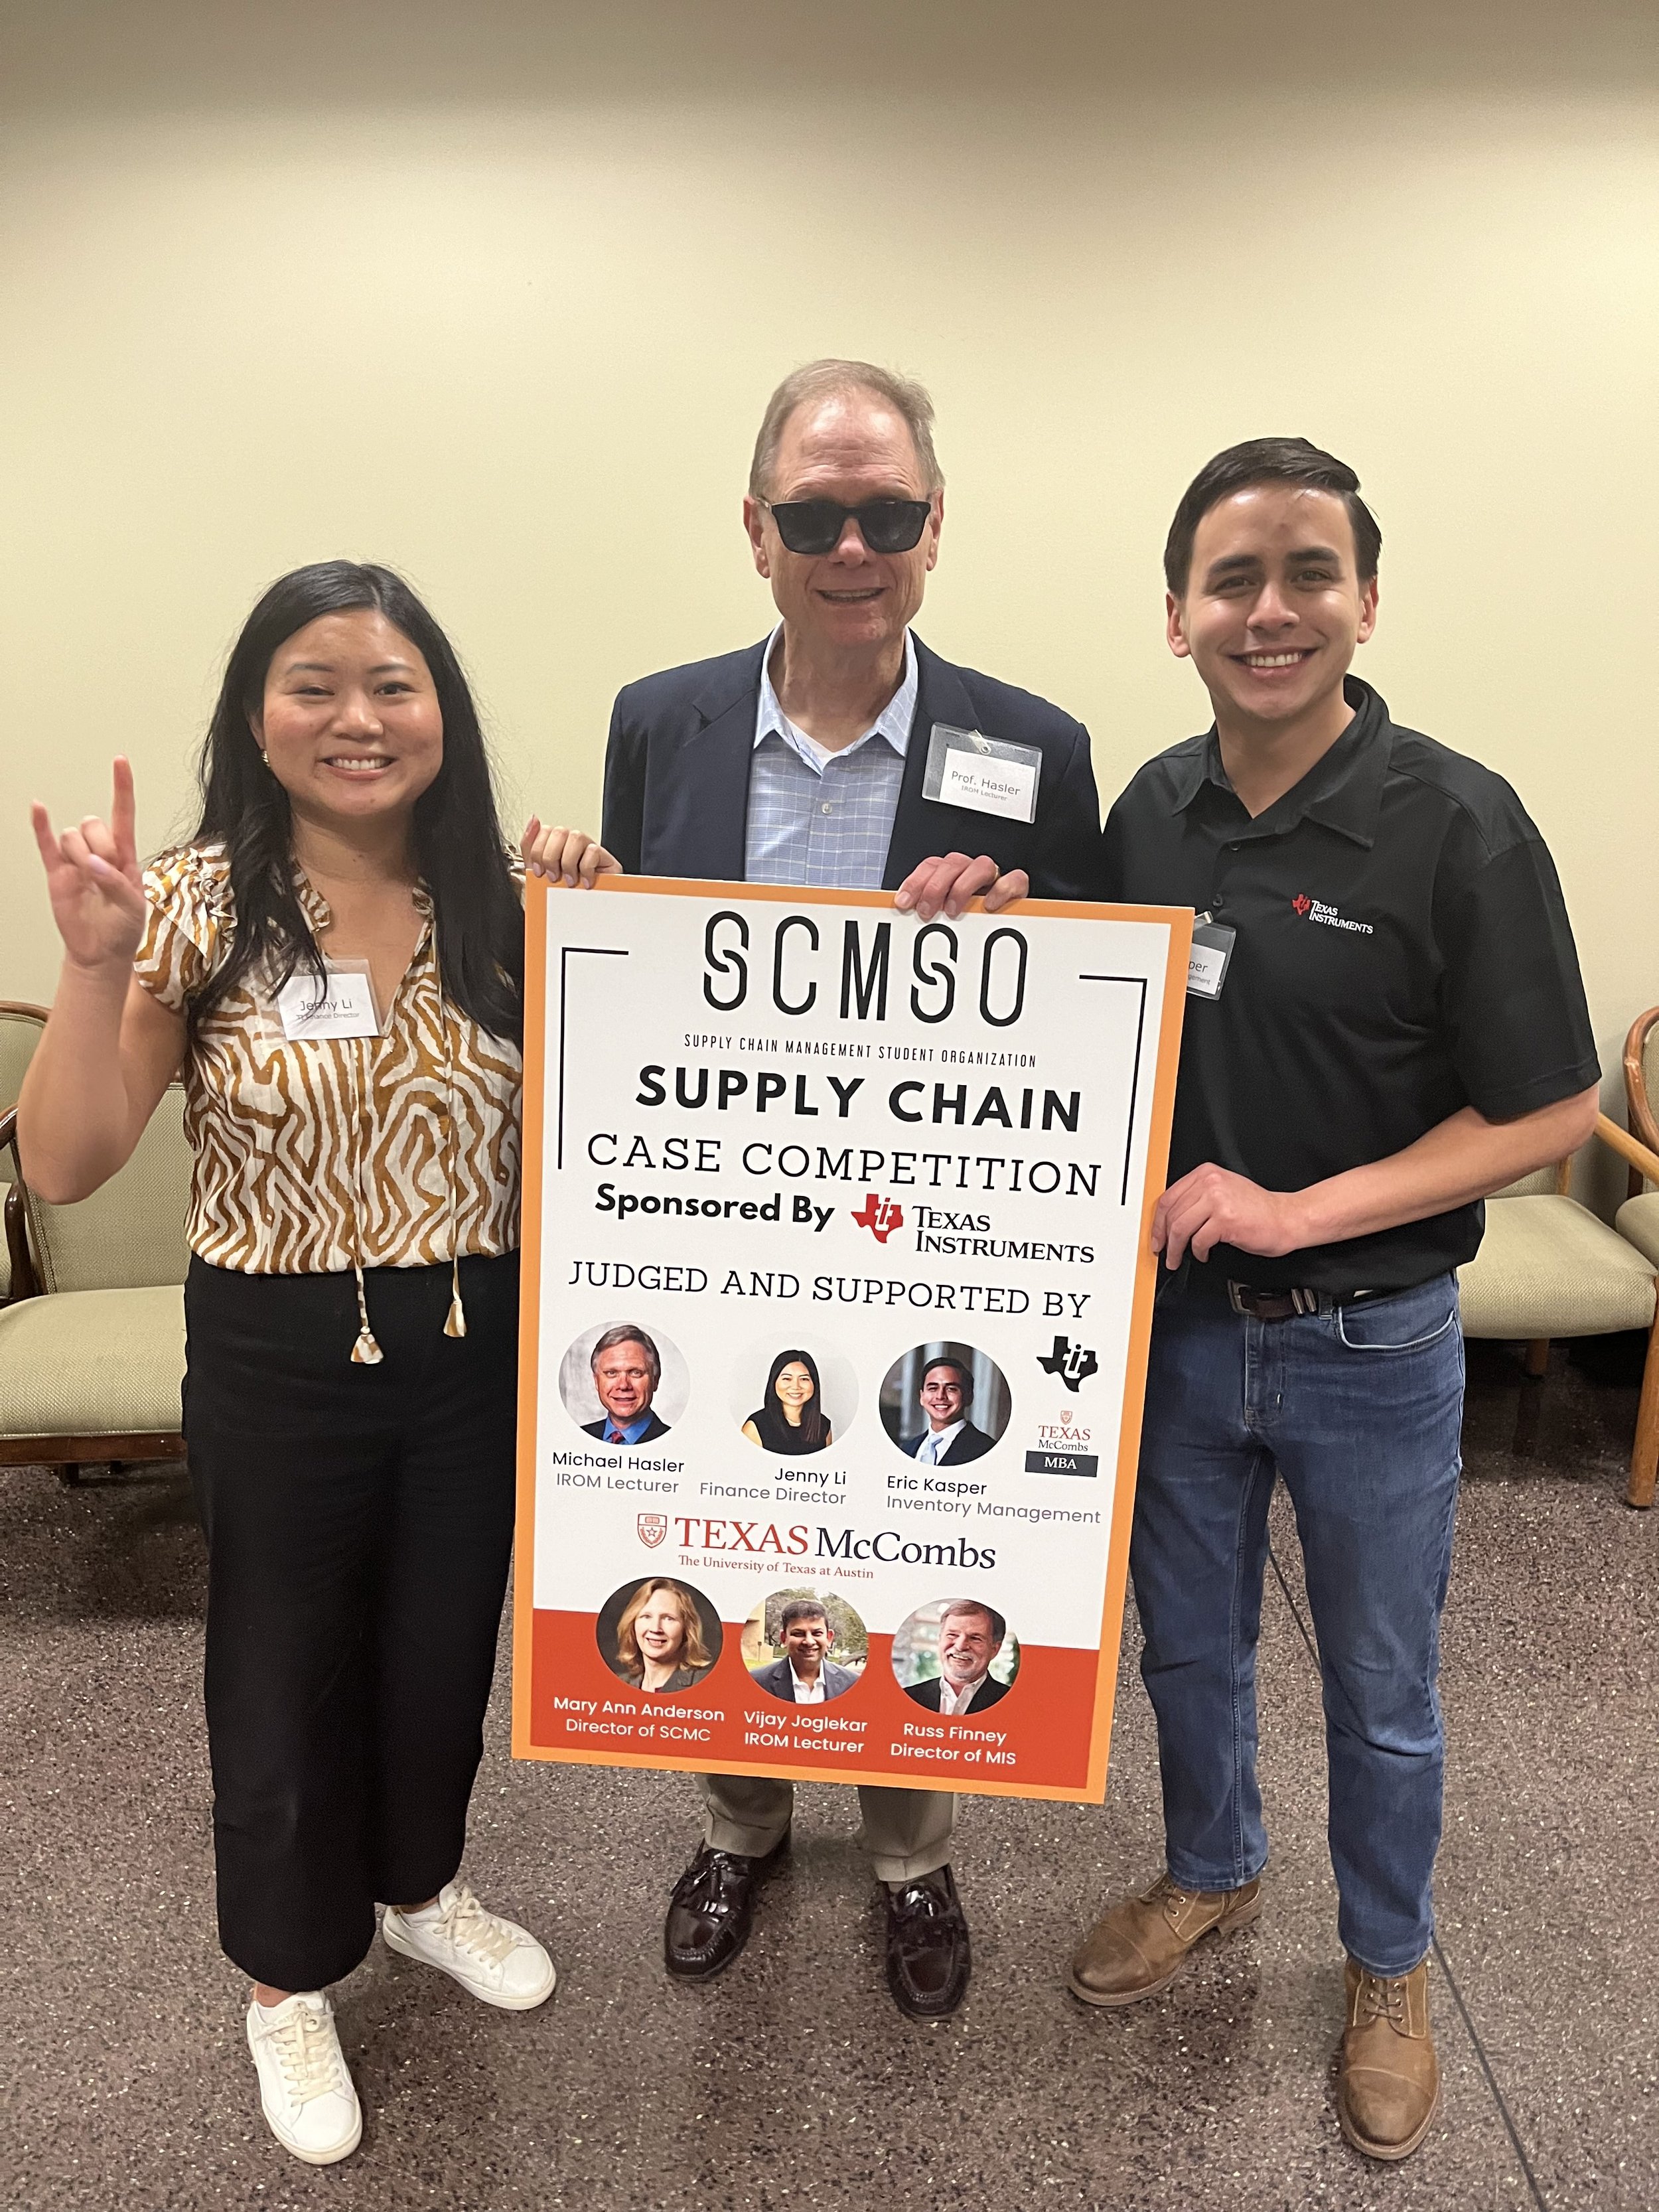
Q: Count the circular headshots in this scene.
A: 6